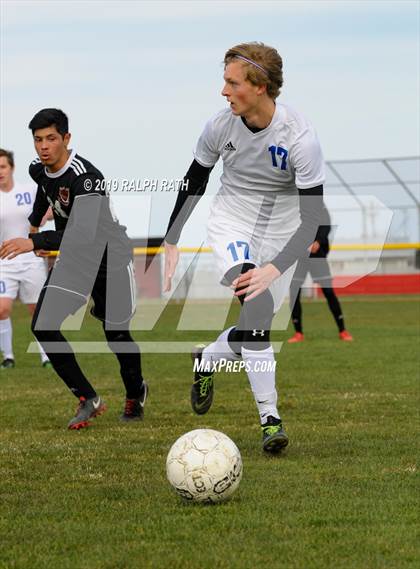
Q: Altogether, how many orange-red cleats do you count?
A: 2